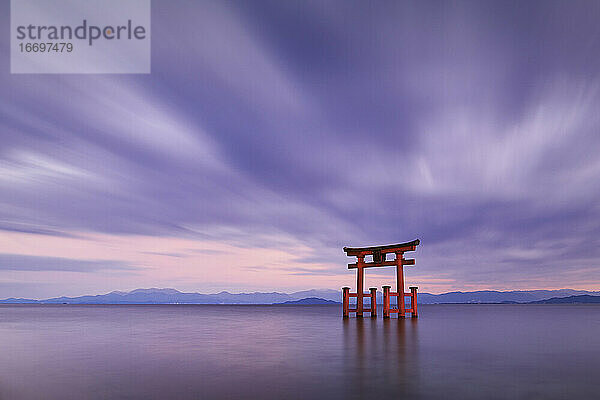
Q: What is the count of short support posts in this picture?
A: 4